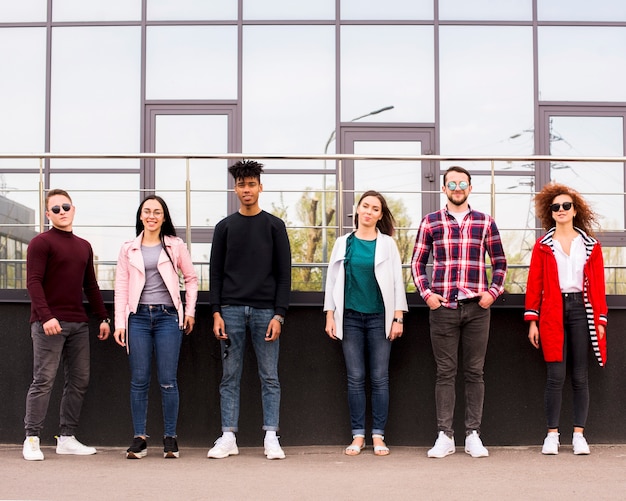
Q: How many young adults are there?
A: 6